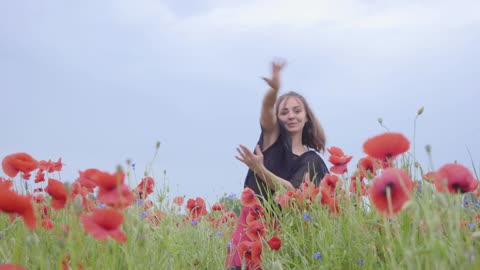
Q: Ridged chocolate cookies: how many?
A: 0